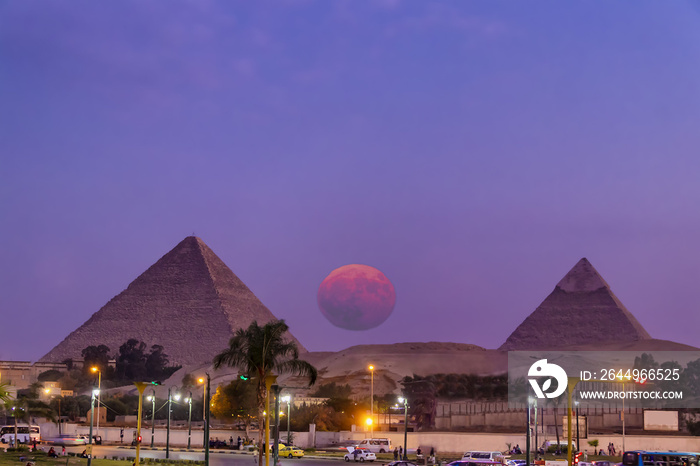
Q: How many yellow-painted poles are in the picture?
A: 3